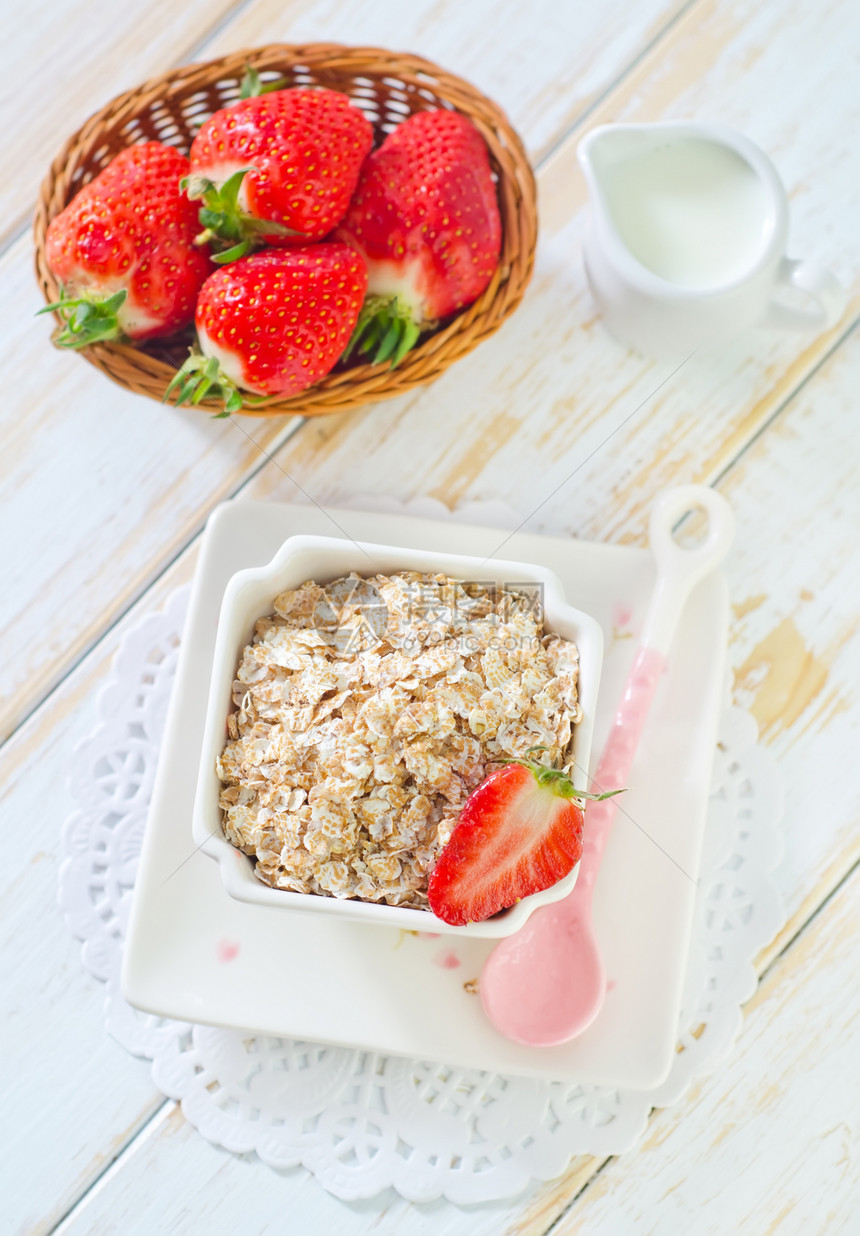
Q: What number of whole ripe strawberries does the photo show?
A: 4